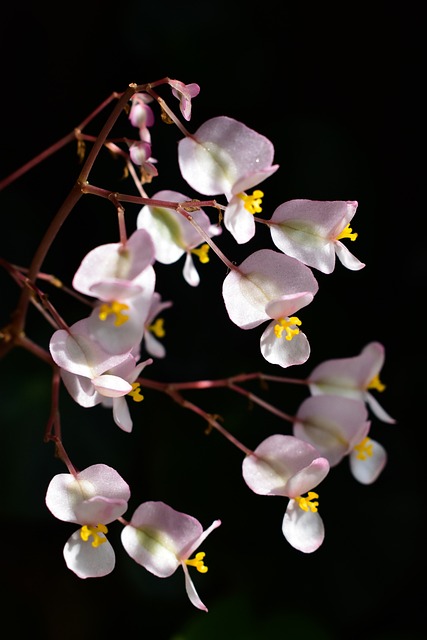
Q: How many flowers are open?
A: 12